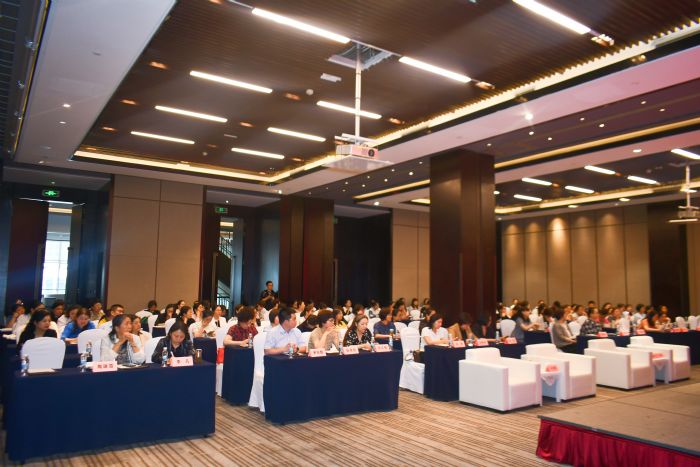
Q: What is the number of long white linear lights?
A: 15